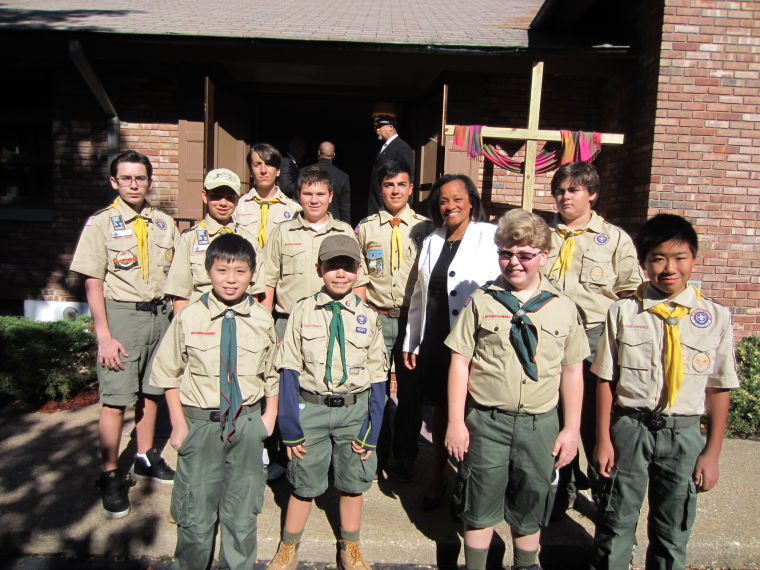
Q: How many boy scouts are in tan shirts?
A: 10